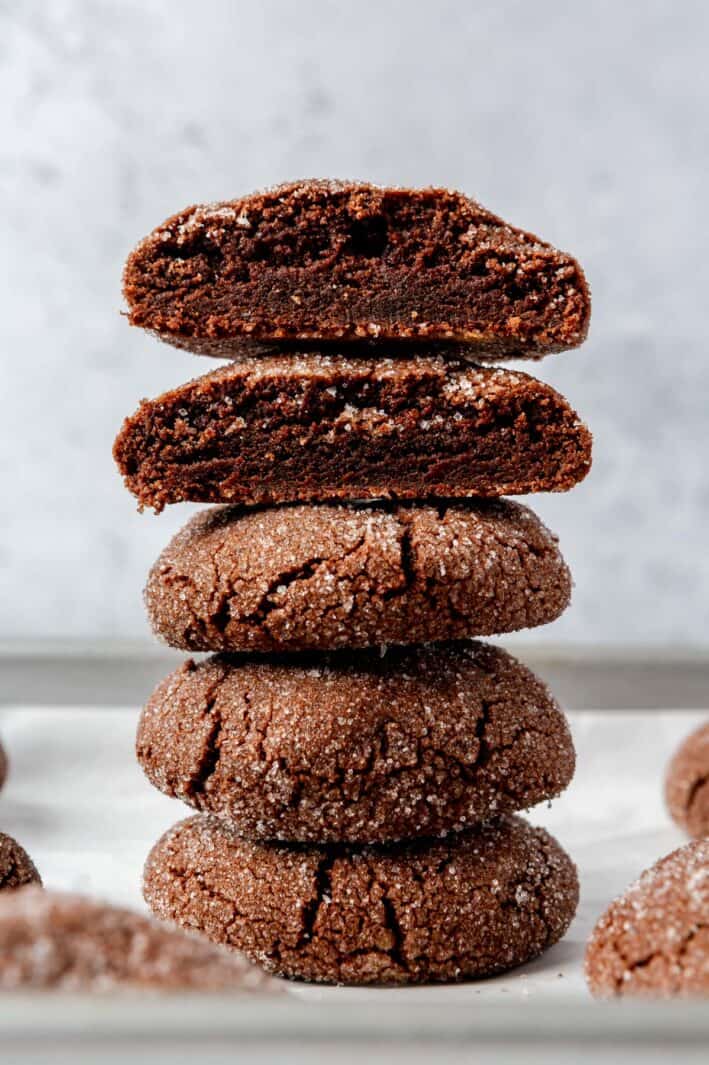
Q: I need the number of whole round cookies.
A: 3